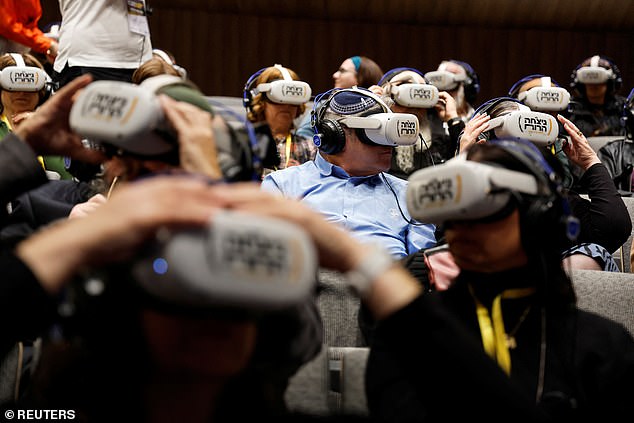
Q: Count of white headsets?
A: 11